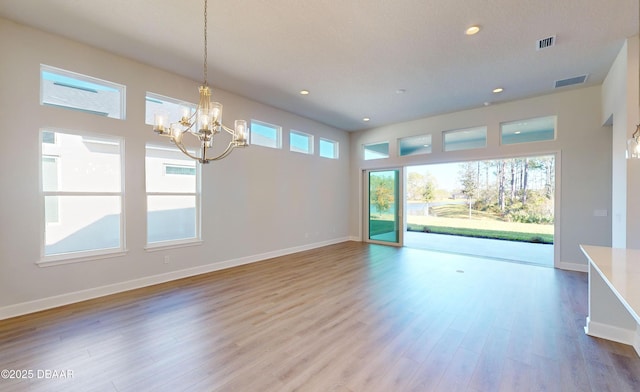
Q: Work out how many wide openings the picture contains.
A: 1